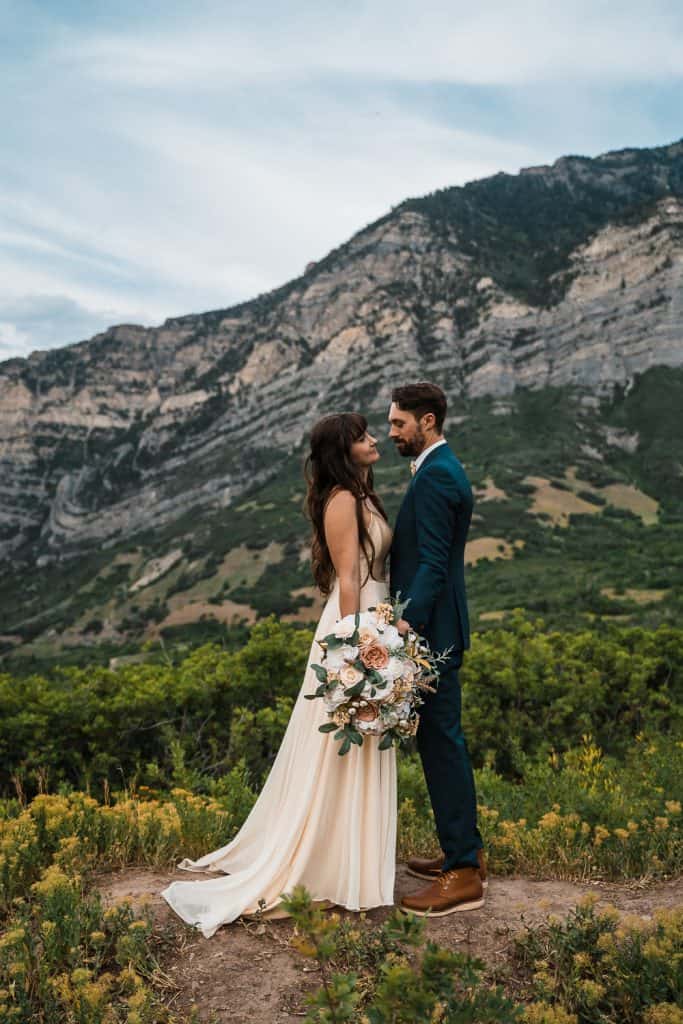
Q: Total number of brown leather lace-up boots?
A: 2